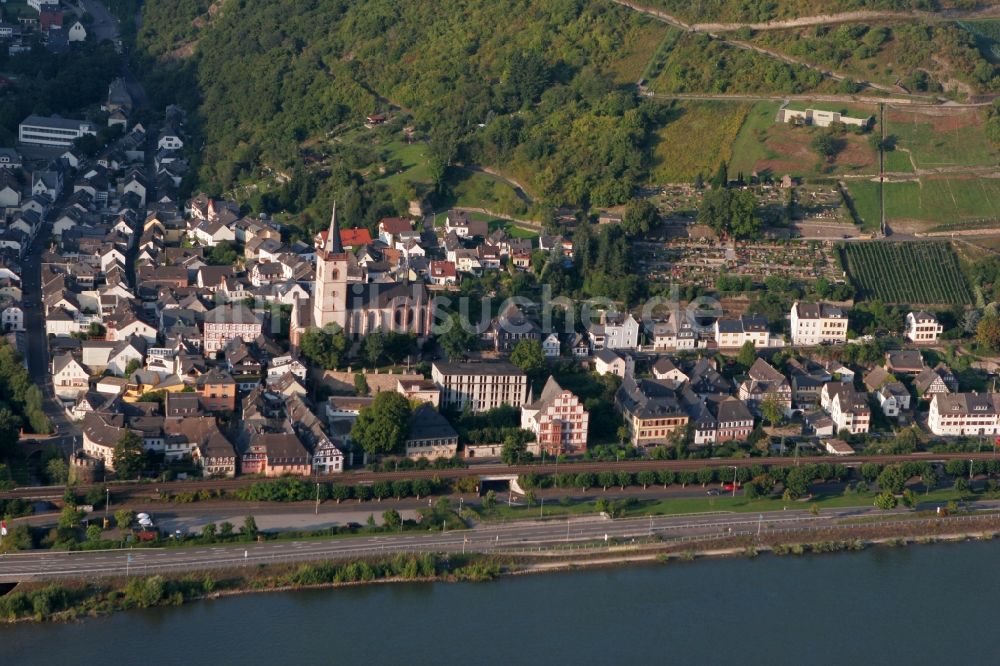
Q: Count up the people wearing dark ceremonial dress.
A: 0